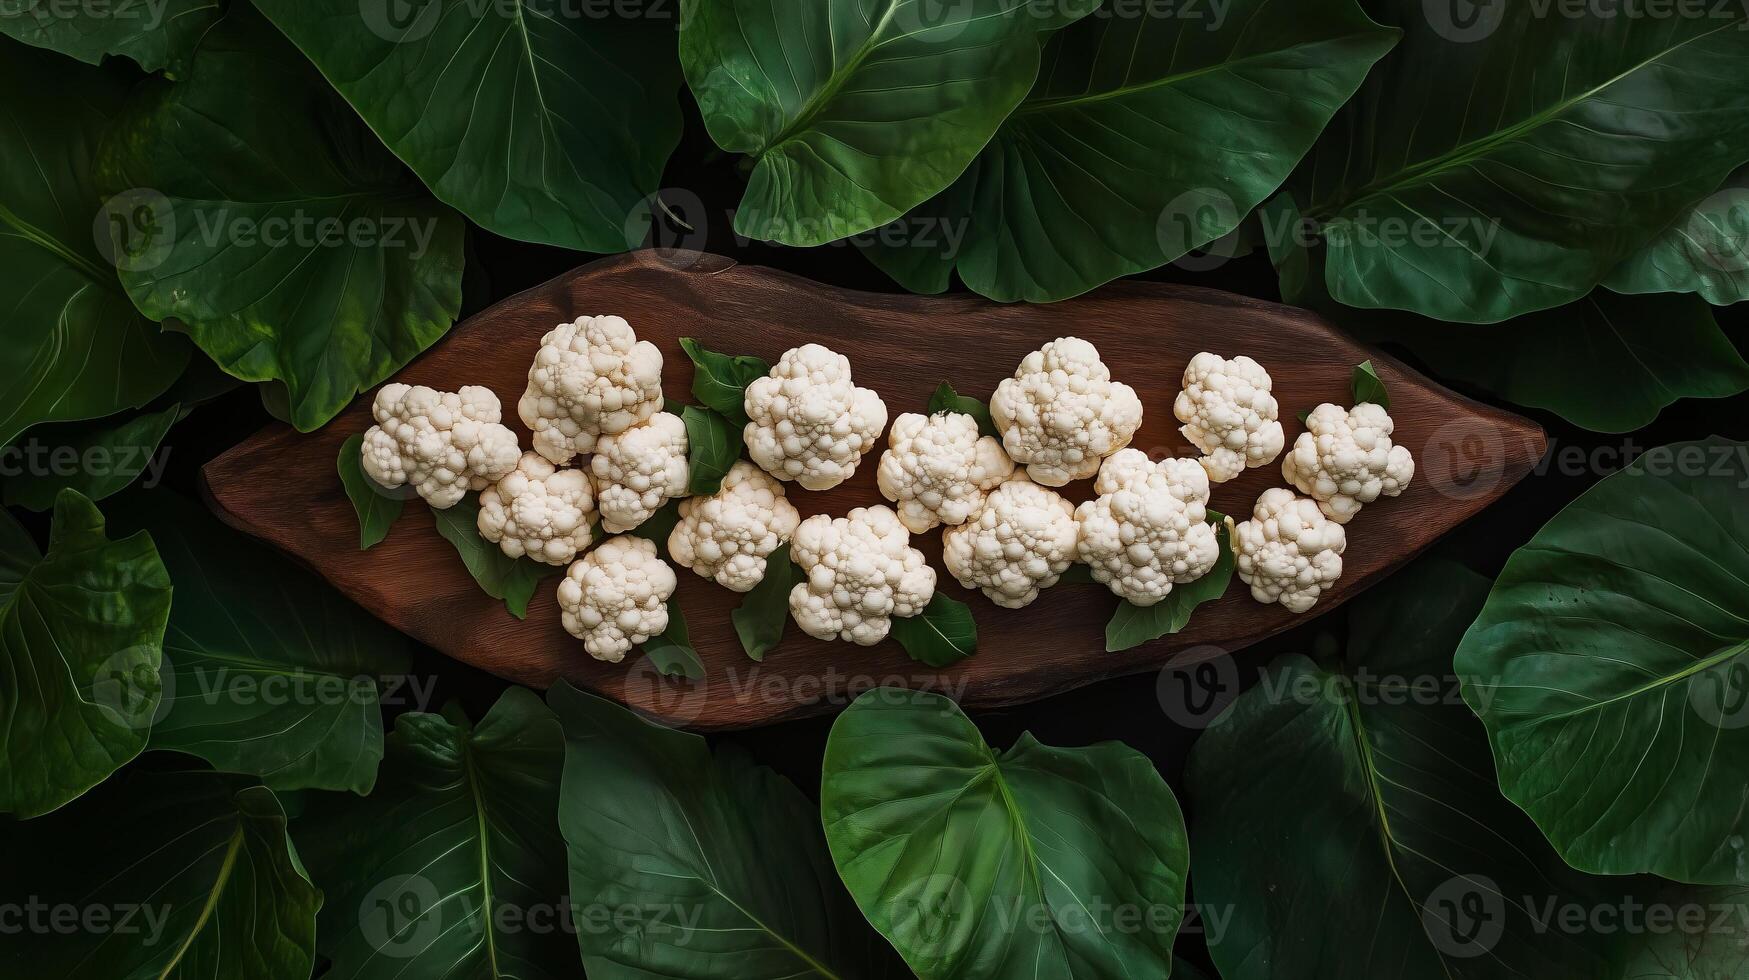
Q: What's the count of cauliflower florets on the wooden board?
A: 15